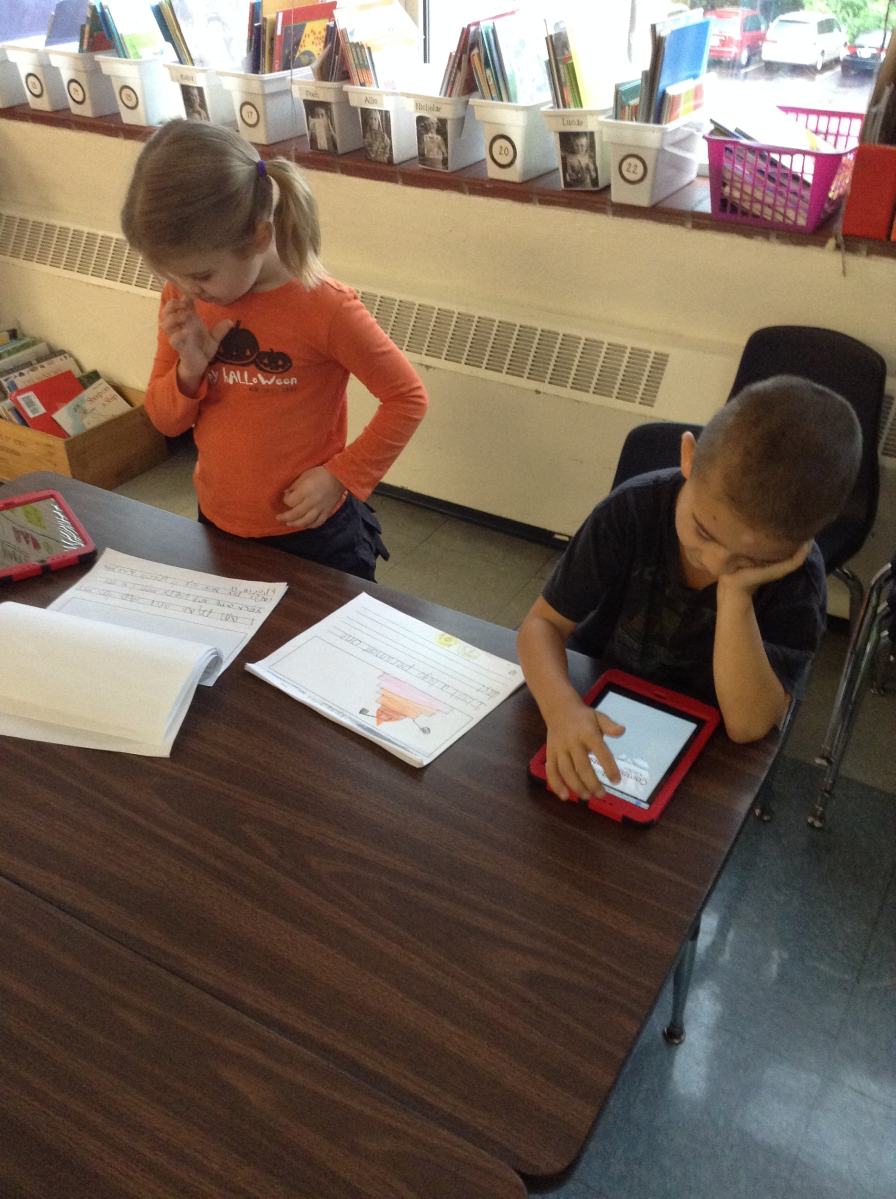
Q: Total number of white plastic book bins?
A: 12